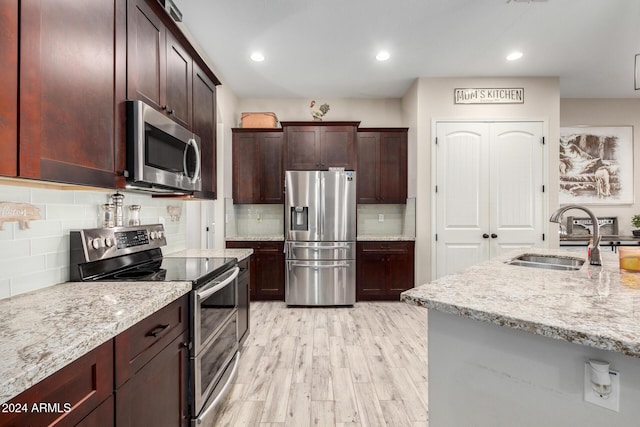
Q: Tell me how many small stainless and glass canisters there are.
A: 3